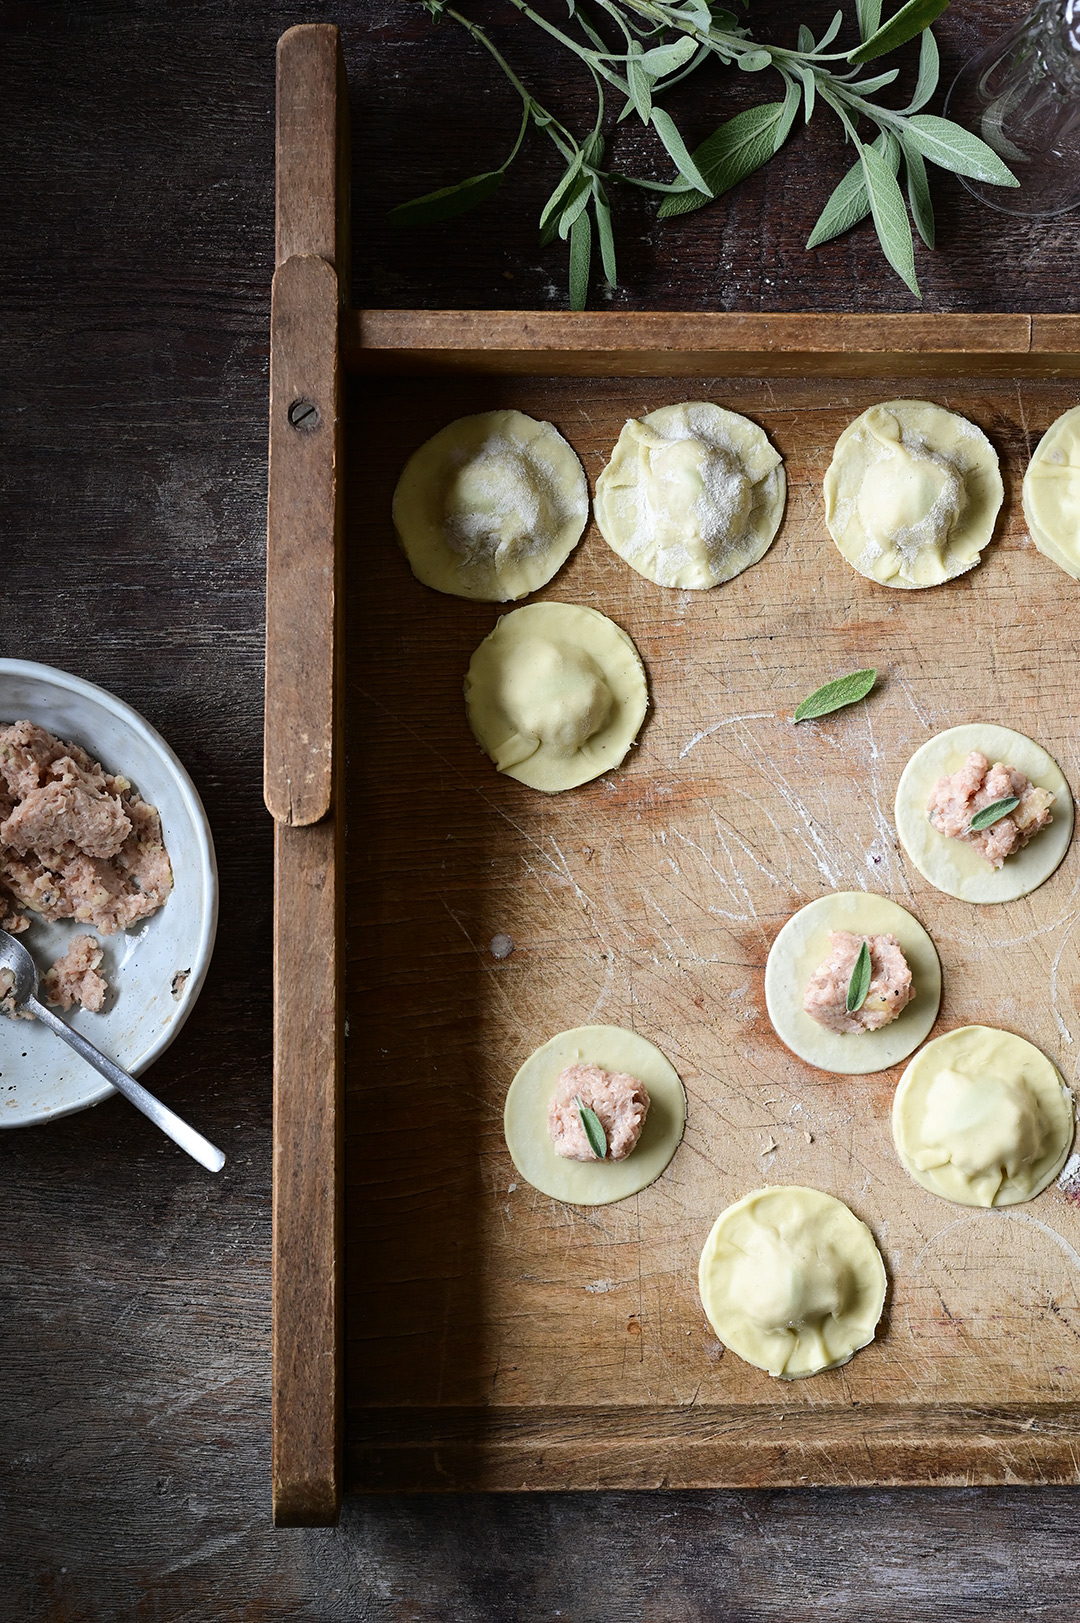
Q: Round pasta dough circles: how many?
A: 10